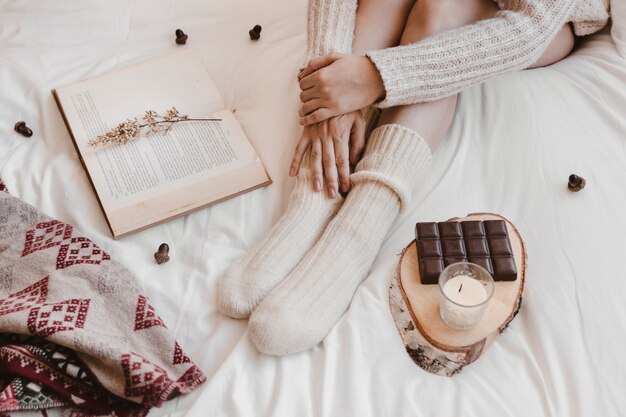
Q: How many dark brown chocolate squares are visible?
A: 12